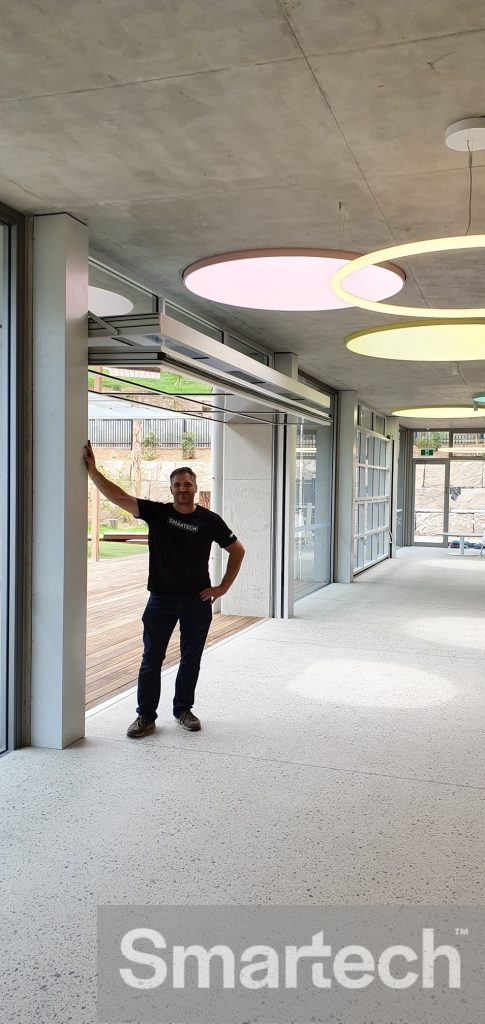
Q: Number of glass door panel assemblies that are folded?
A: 1